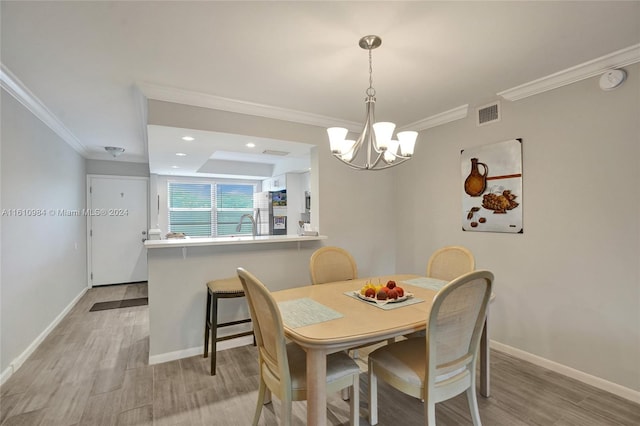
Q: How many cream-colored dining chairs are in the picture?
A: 4